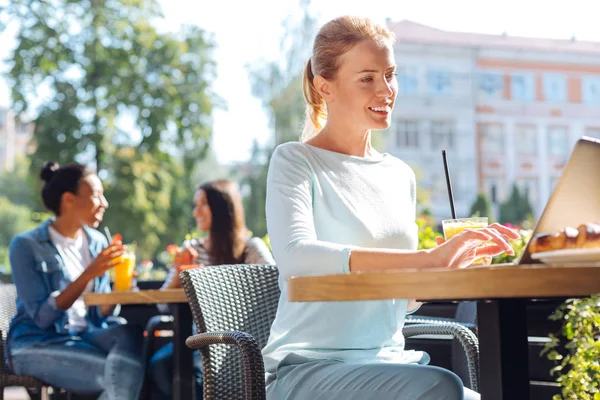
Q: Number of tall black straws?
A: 1